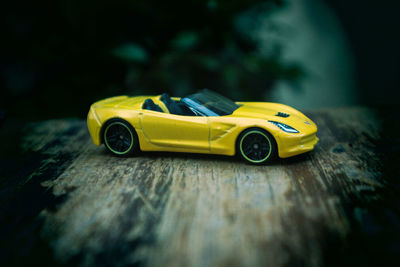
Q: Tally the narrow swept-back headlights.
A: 1